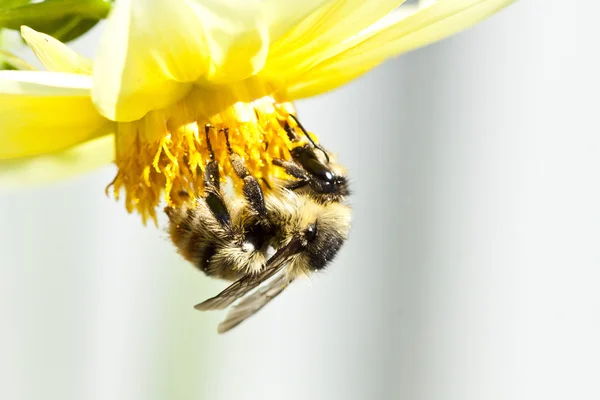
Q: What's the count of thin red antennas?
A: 0